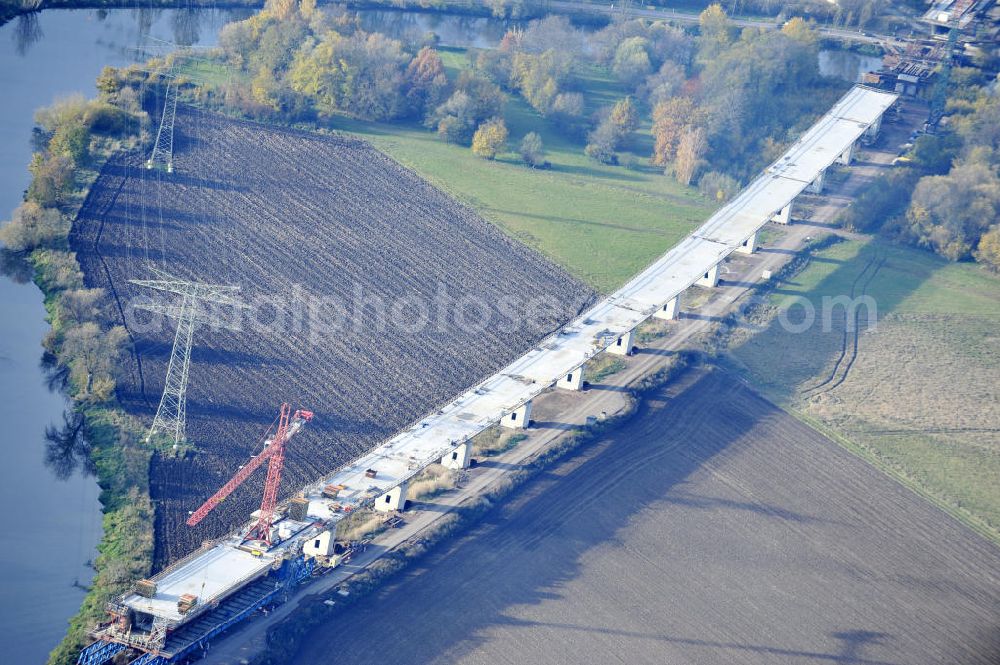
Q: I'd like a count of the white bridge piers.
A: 13